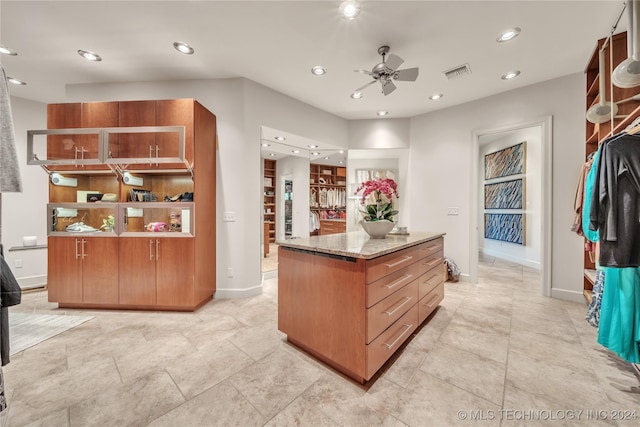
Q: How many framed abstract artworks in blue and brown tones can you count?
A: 3